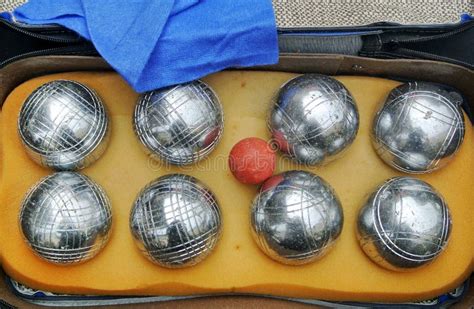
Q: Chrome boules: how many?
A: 8